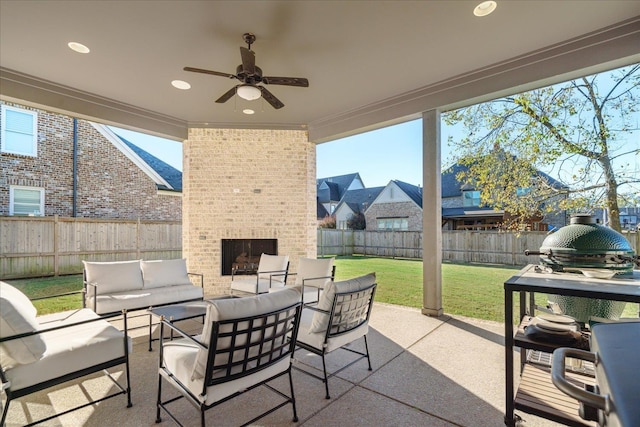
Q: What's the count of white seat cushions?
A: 6